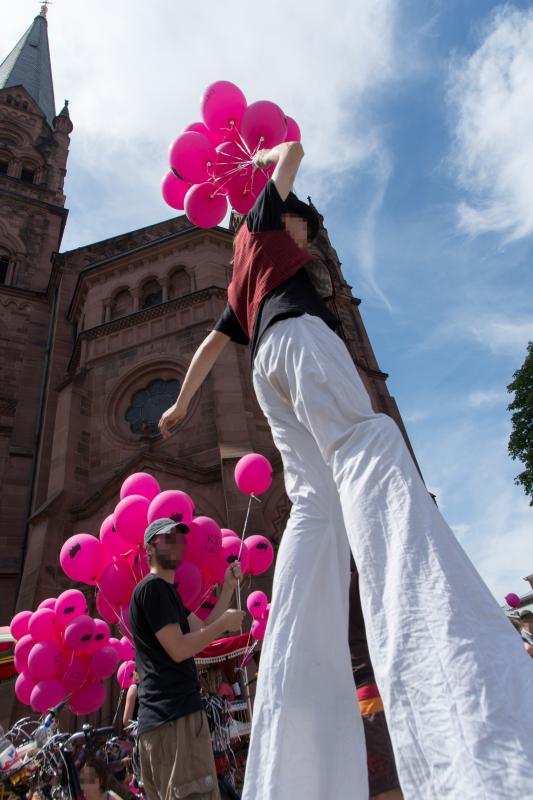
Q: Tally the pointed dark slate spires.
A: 1